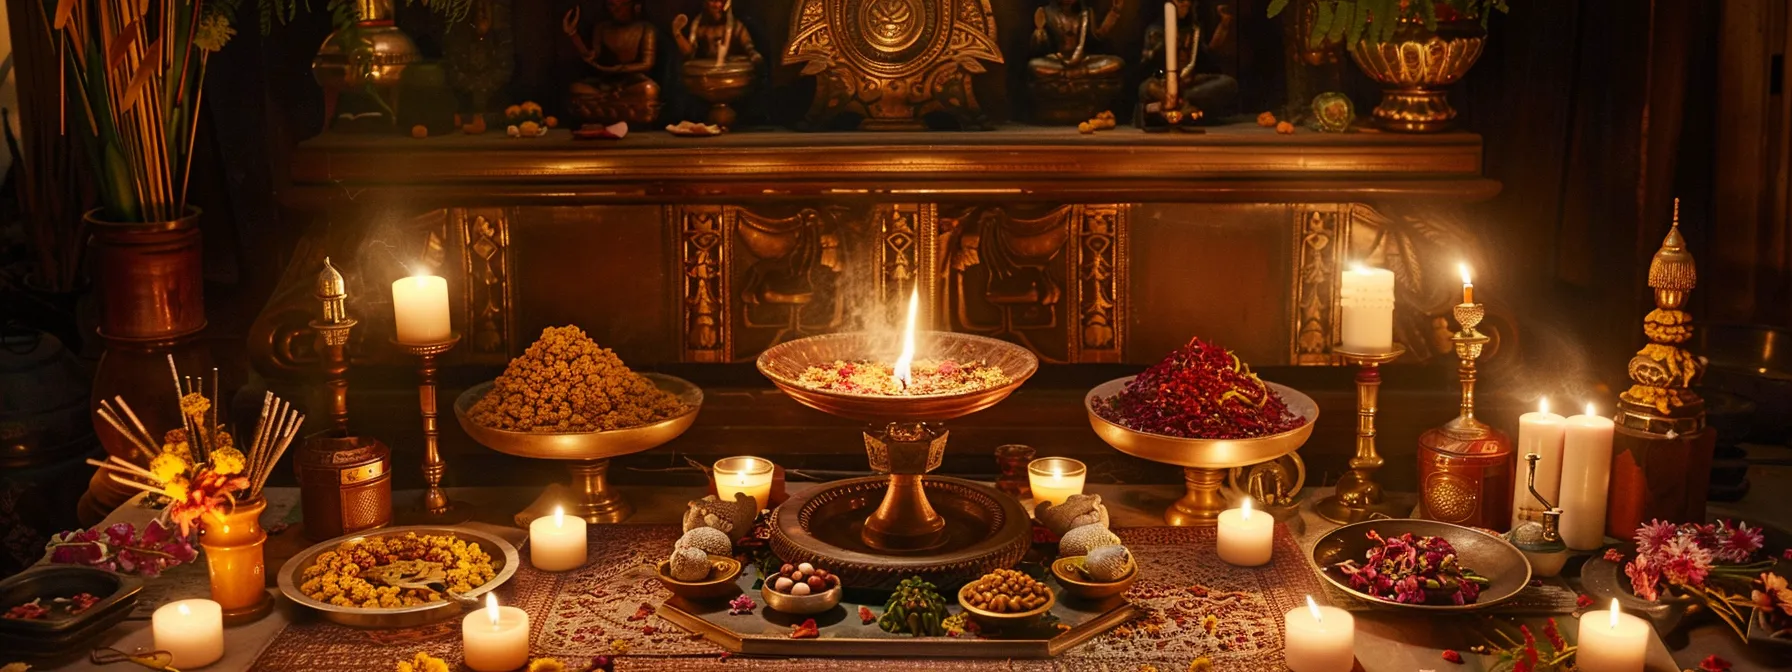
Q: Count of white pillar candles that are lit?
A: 10